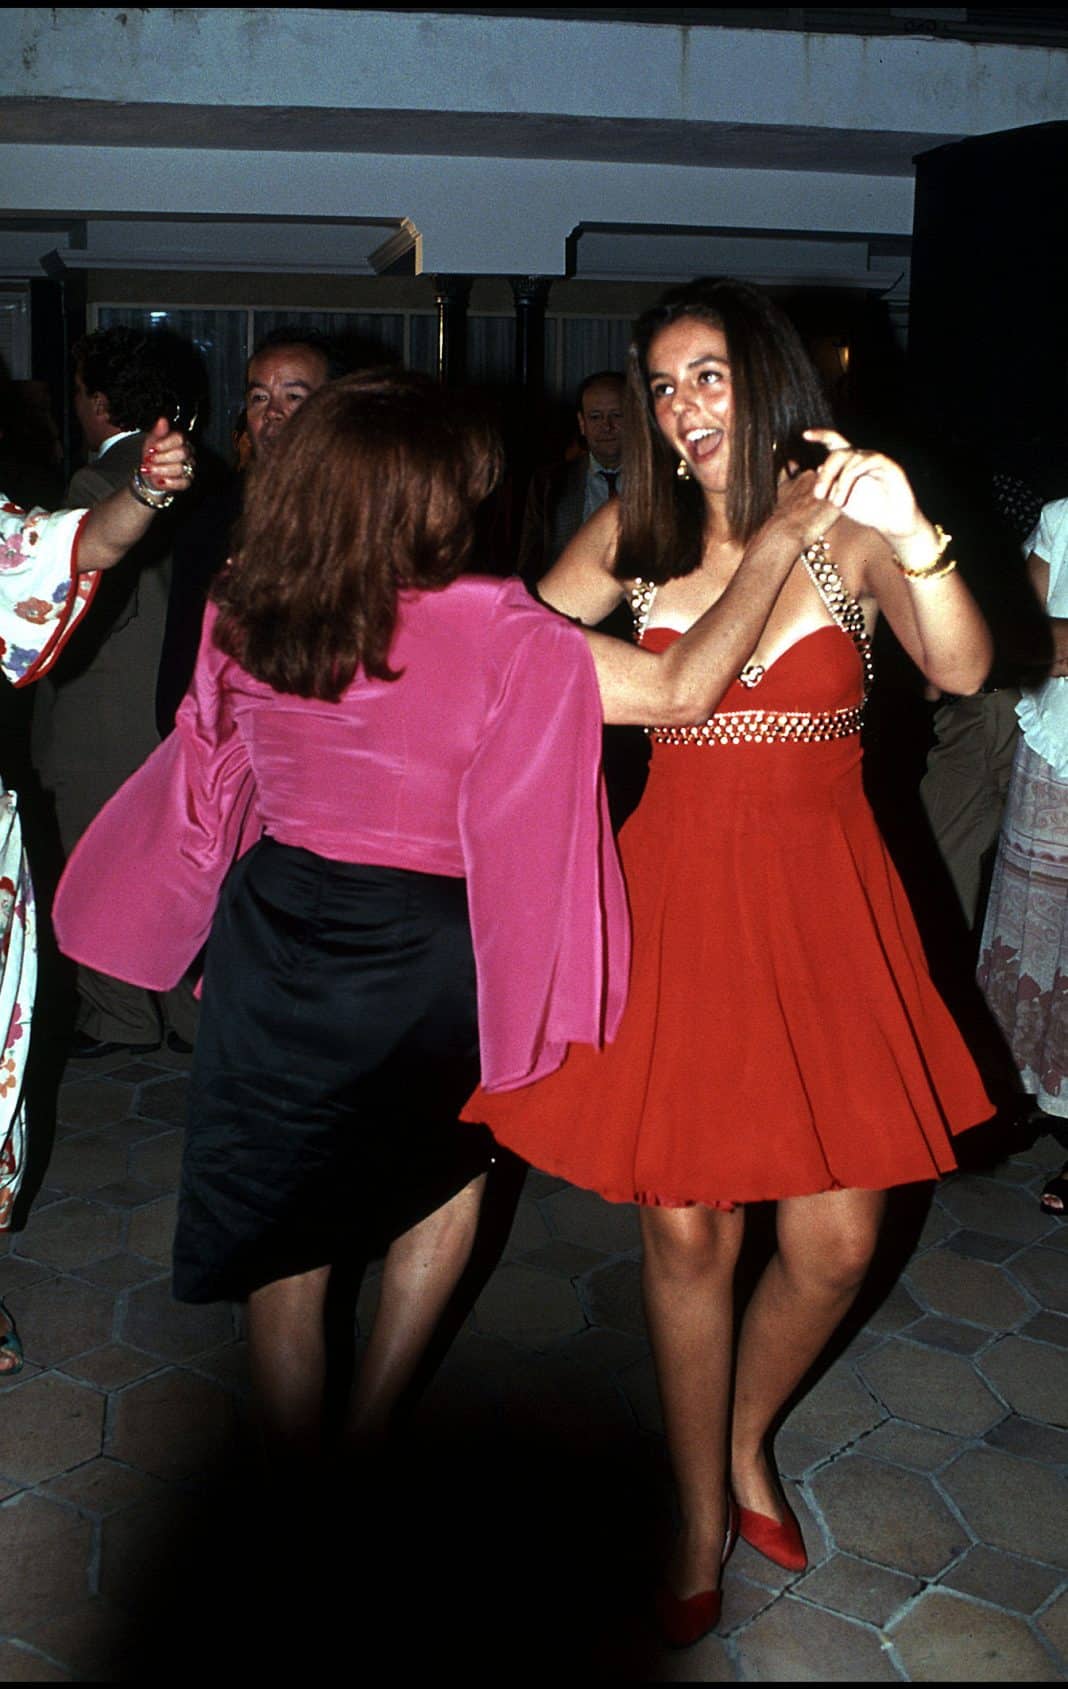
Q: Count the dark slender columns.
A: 2